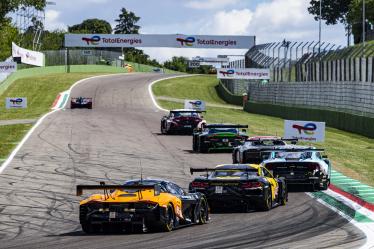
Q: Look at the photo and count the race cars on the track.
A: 7